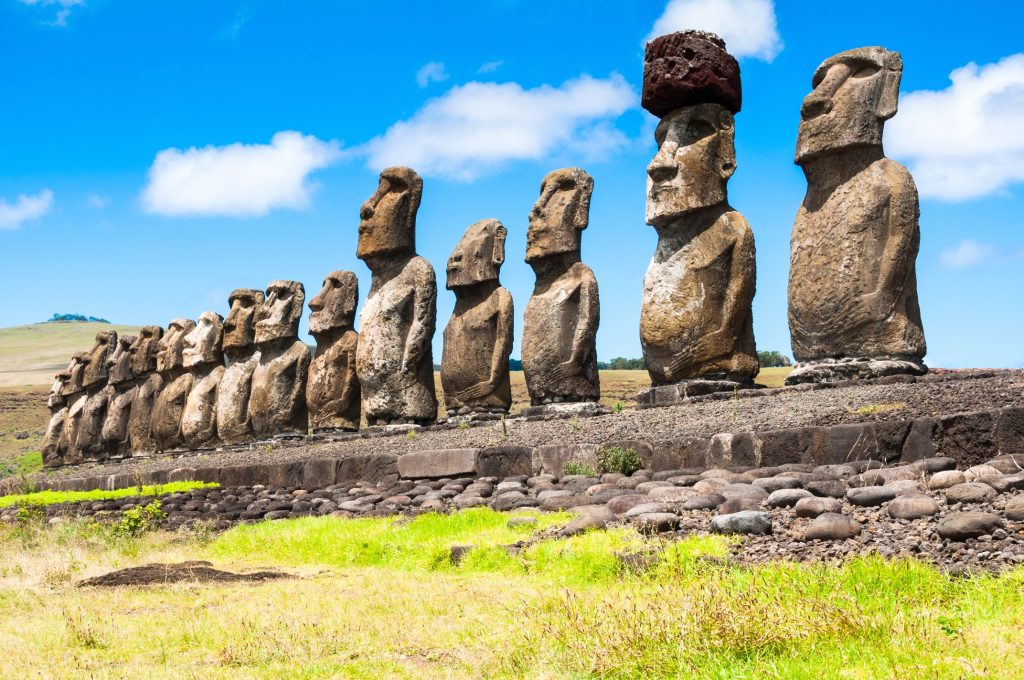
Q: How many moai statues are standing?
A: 15